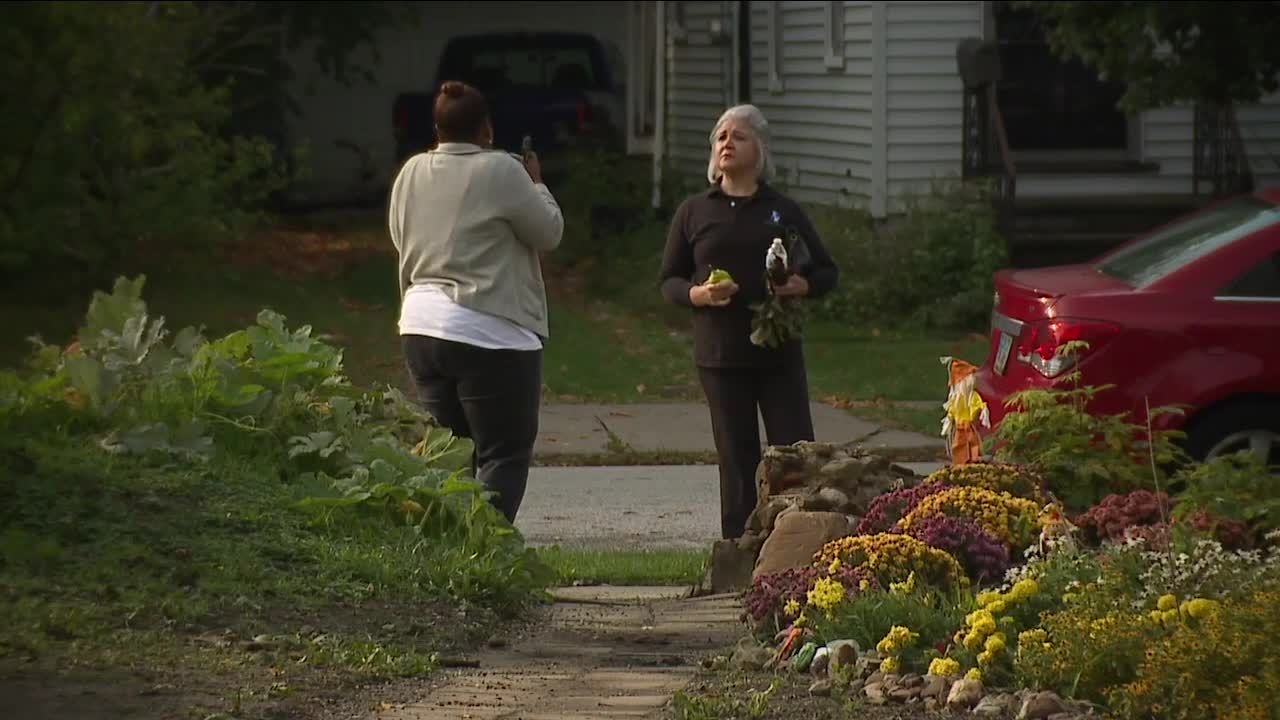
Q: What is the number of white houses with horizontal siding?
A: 1